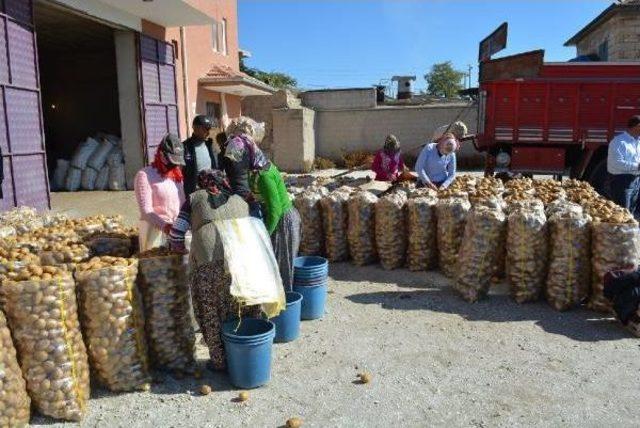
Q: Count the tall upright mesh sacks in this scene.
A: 14